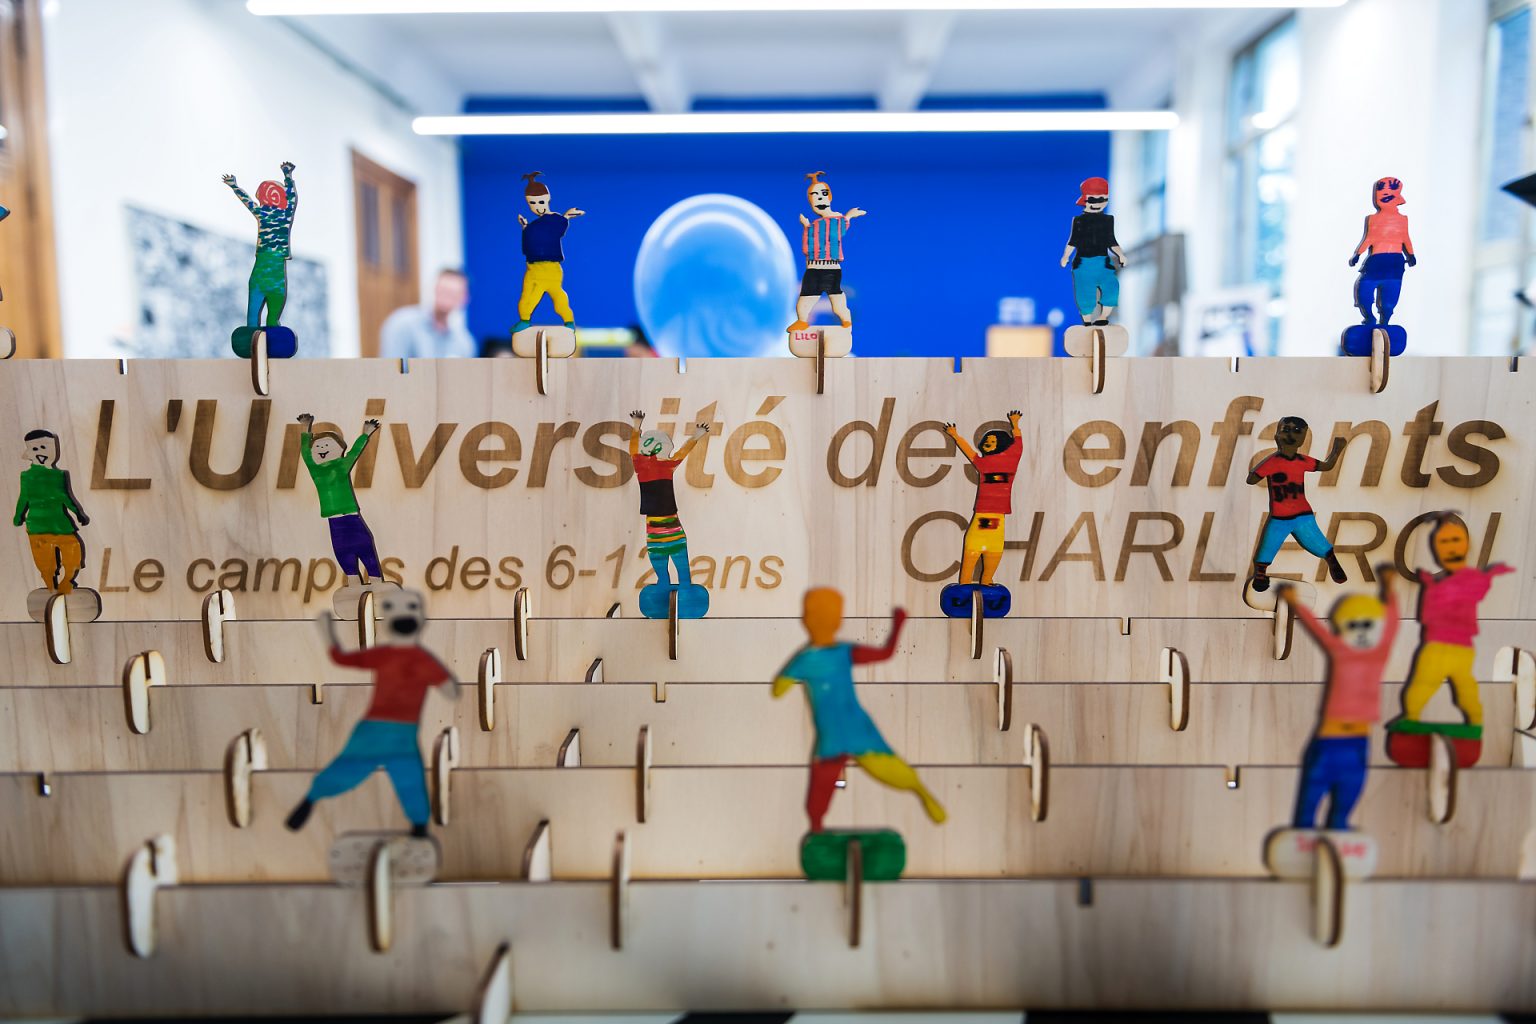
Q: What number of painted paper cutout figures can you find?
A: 14